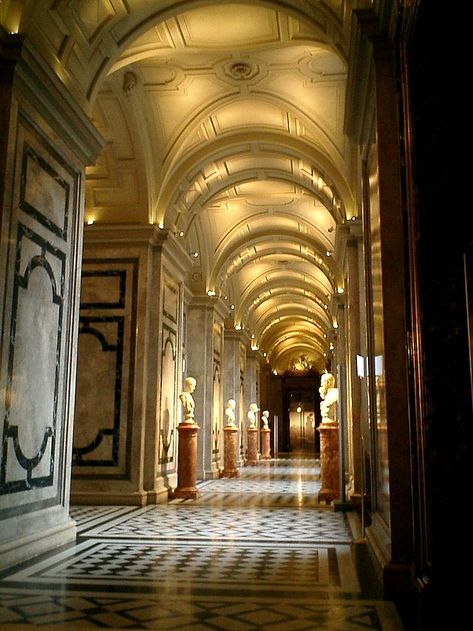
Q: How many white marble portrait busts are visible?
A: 5